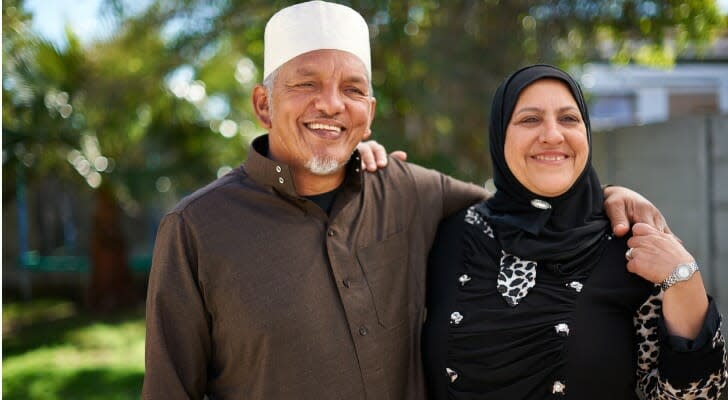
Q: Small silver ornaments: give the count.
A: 6